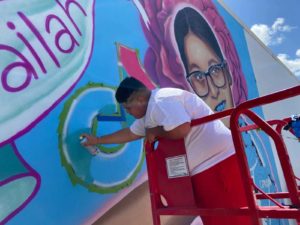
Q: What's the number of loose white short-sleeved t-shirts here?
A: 1